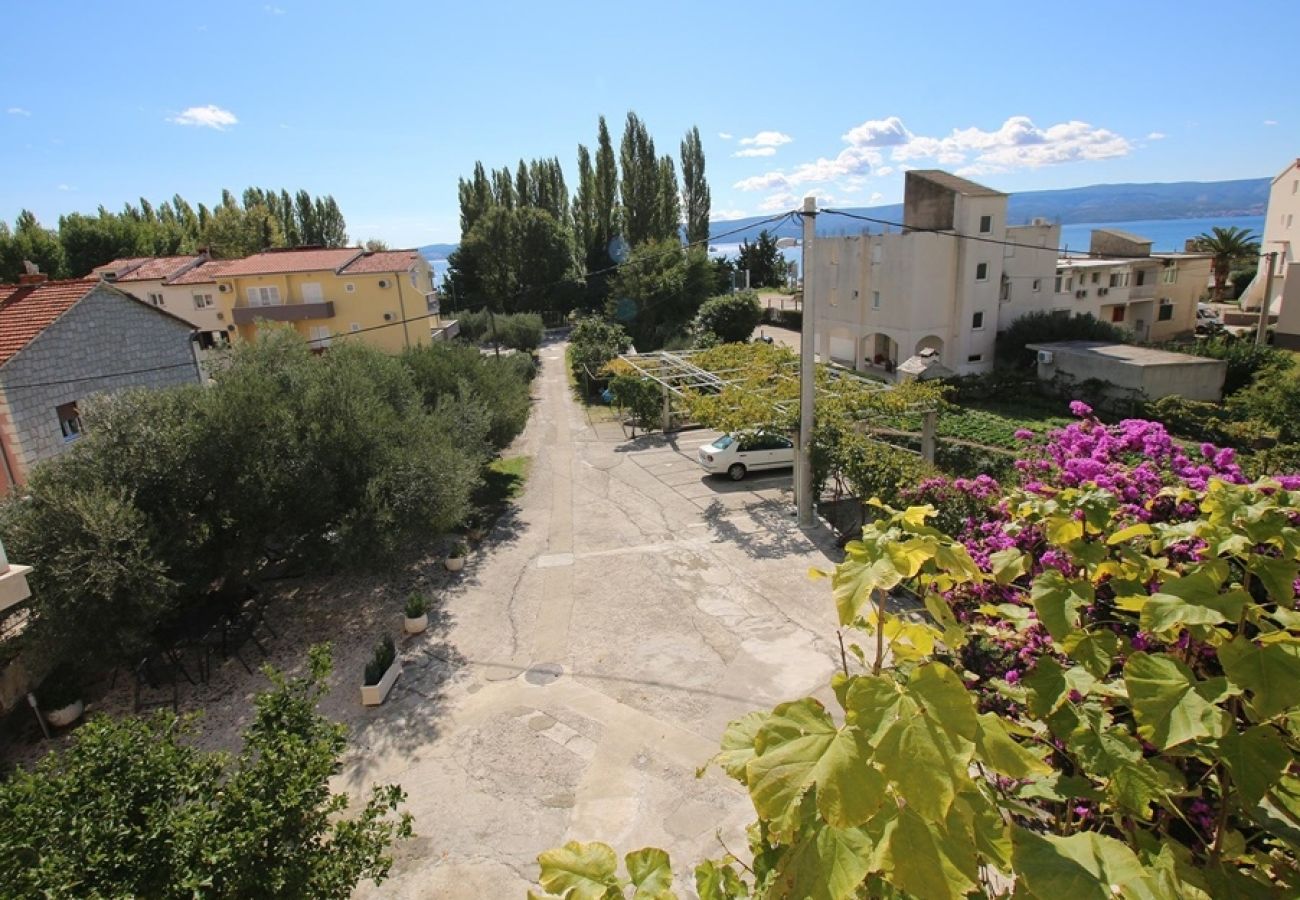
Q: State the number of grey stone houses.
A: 1